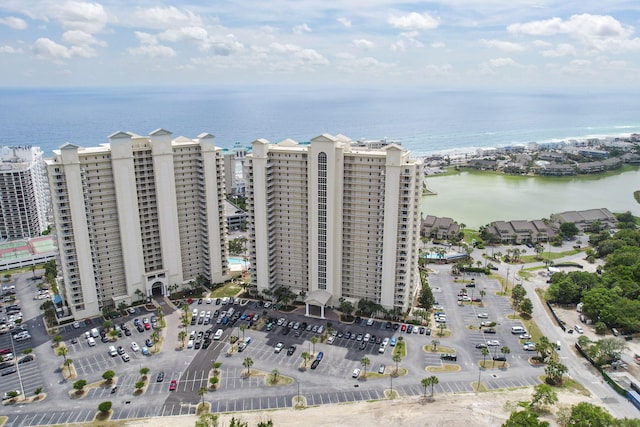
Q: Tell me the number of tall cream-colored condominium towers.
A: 2